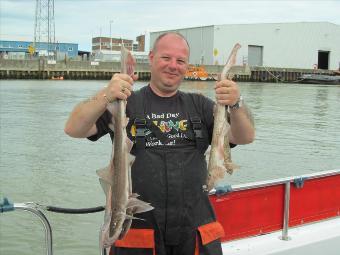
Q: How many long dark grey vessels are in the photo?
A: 1